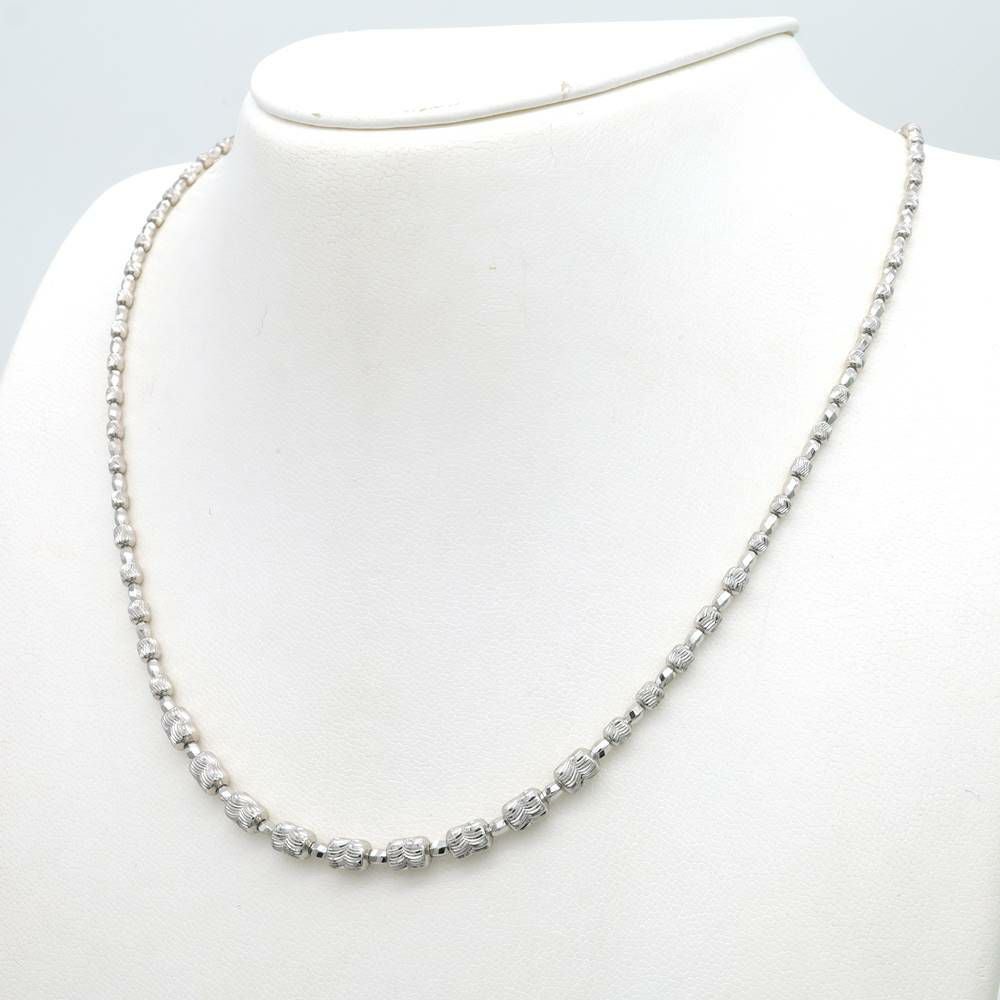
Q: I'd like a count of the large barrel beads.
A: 9